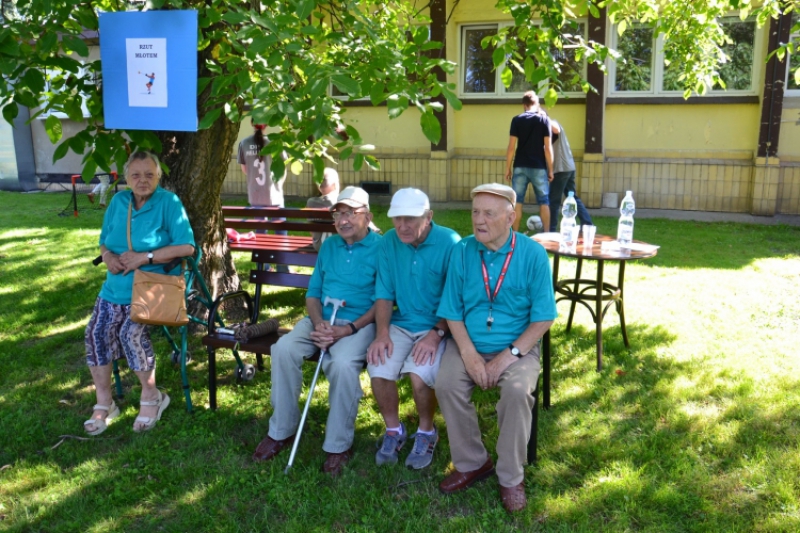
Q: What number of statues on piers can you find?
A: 0